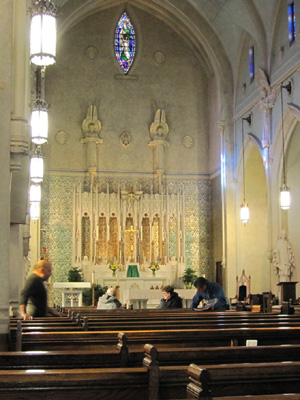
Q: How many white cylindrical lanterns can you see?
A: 7